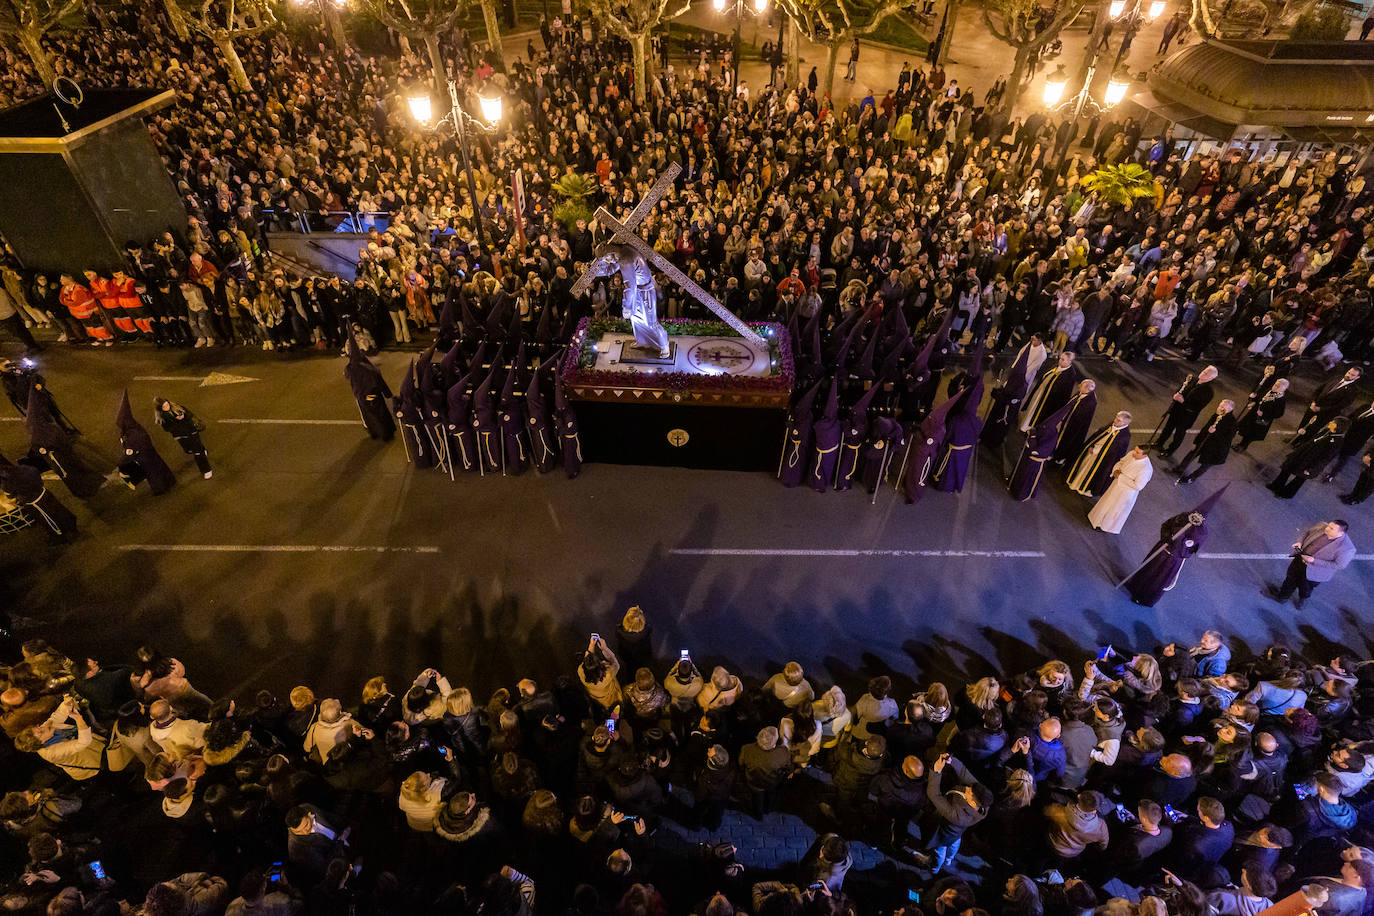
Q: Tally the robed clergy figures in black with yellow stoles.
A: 3